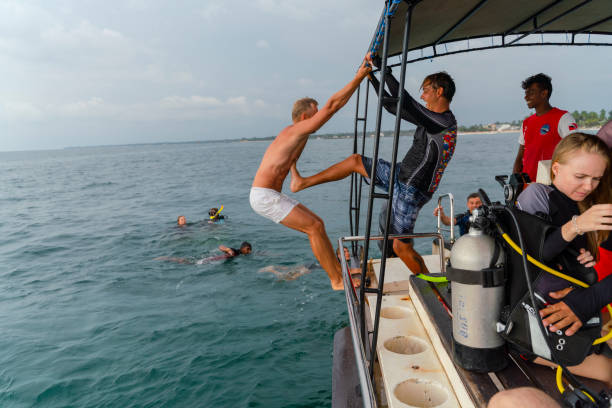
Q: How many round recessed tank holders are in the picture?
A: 3